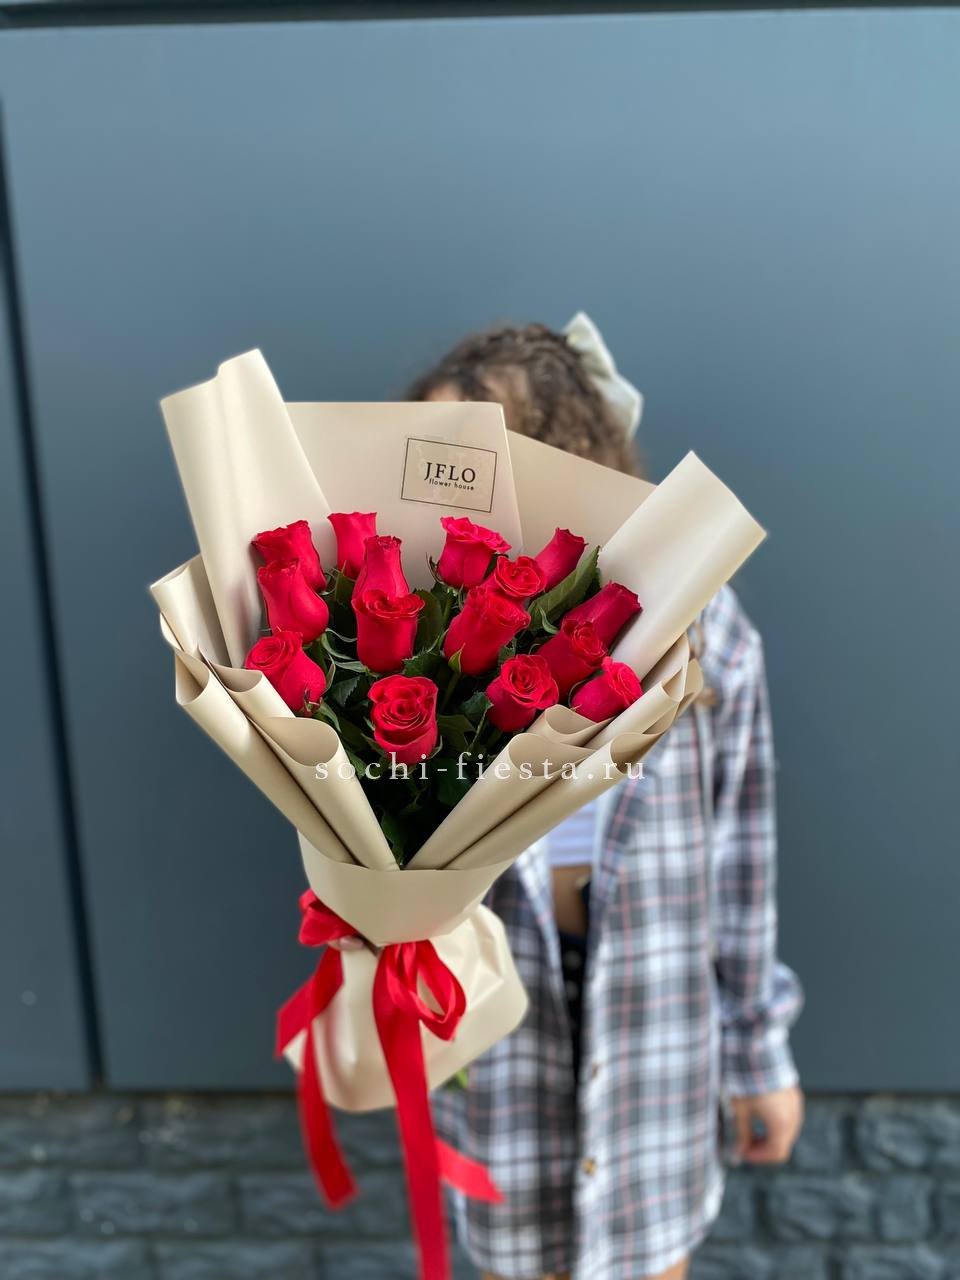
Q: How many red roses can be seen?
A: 15